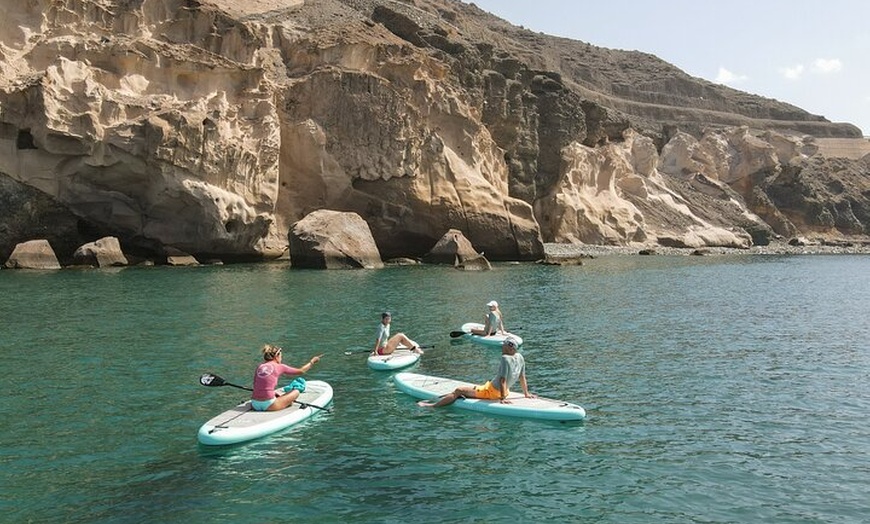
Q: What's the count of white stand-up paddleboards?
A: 4